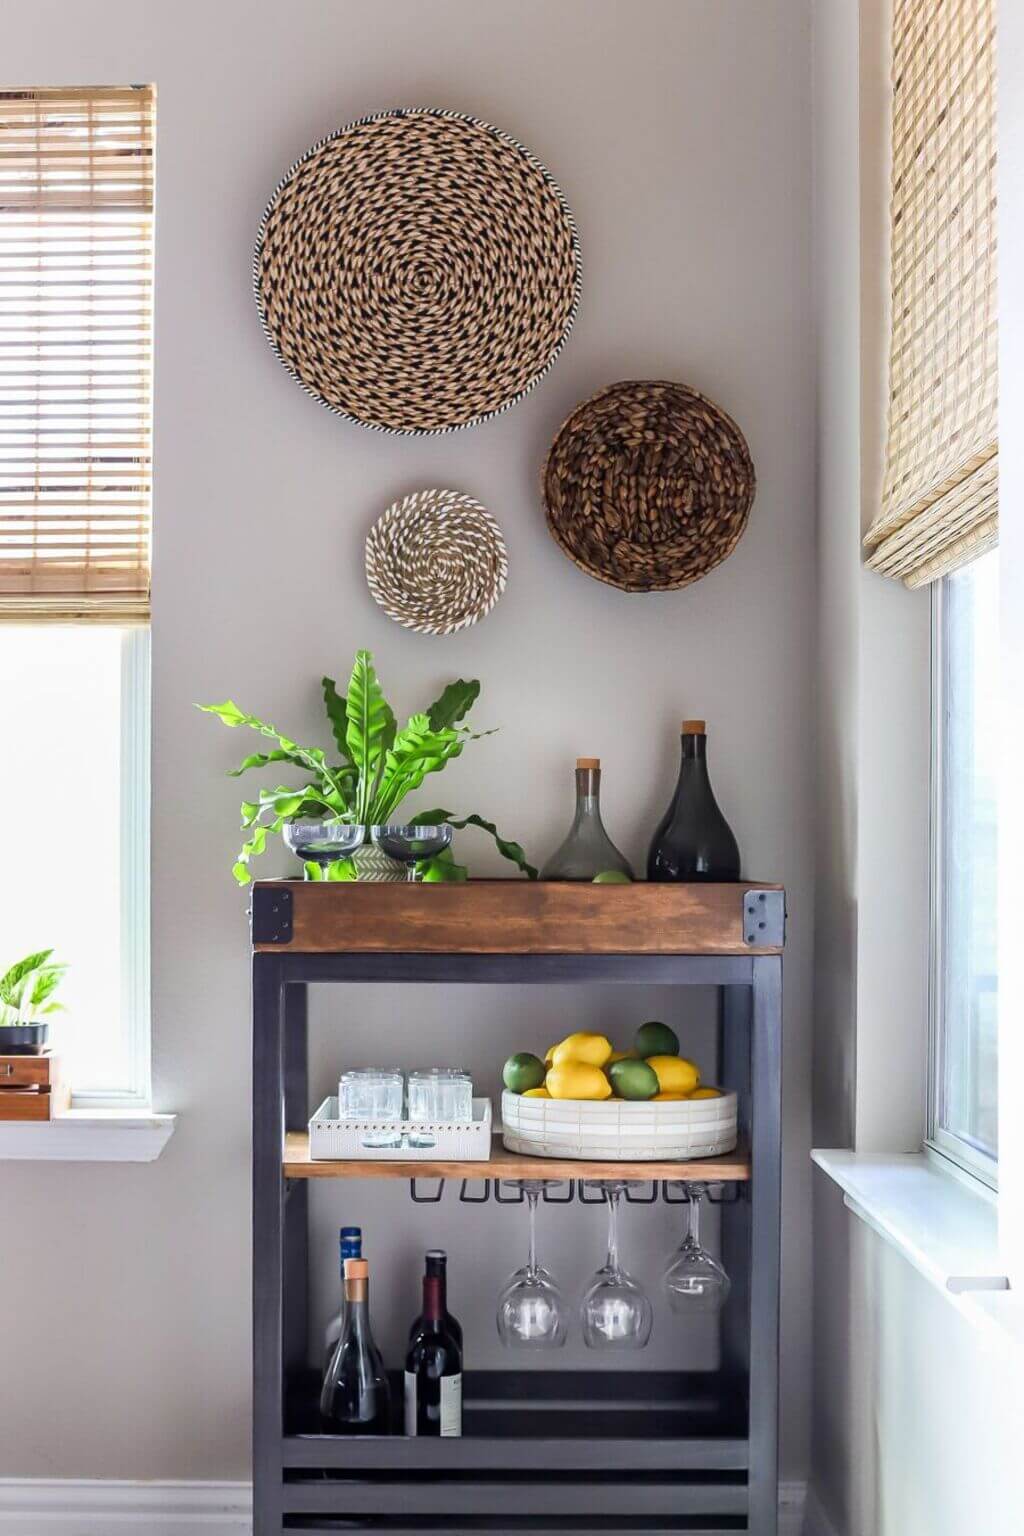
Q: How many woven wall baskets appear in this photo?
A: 3